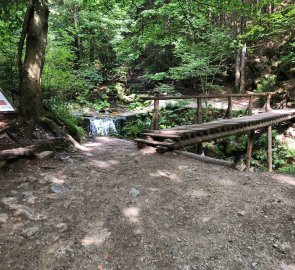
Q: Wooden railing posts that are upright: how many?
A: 5